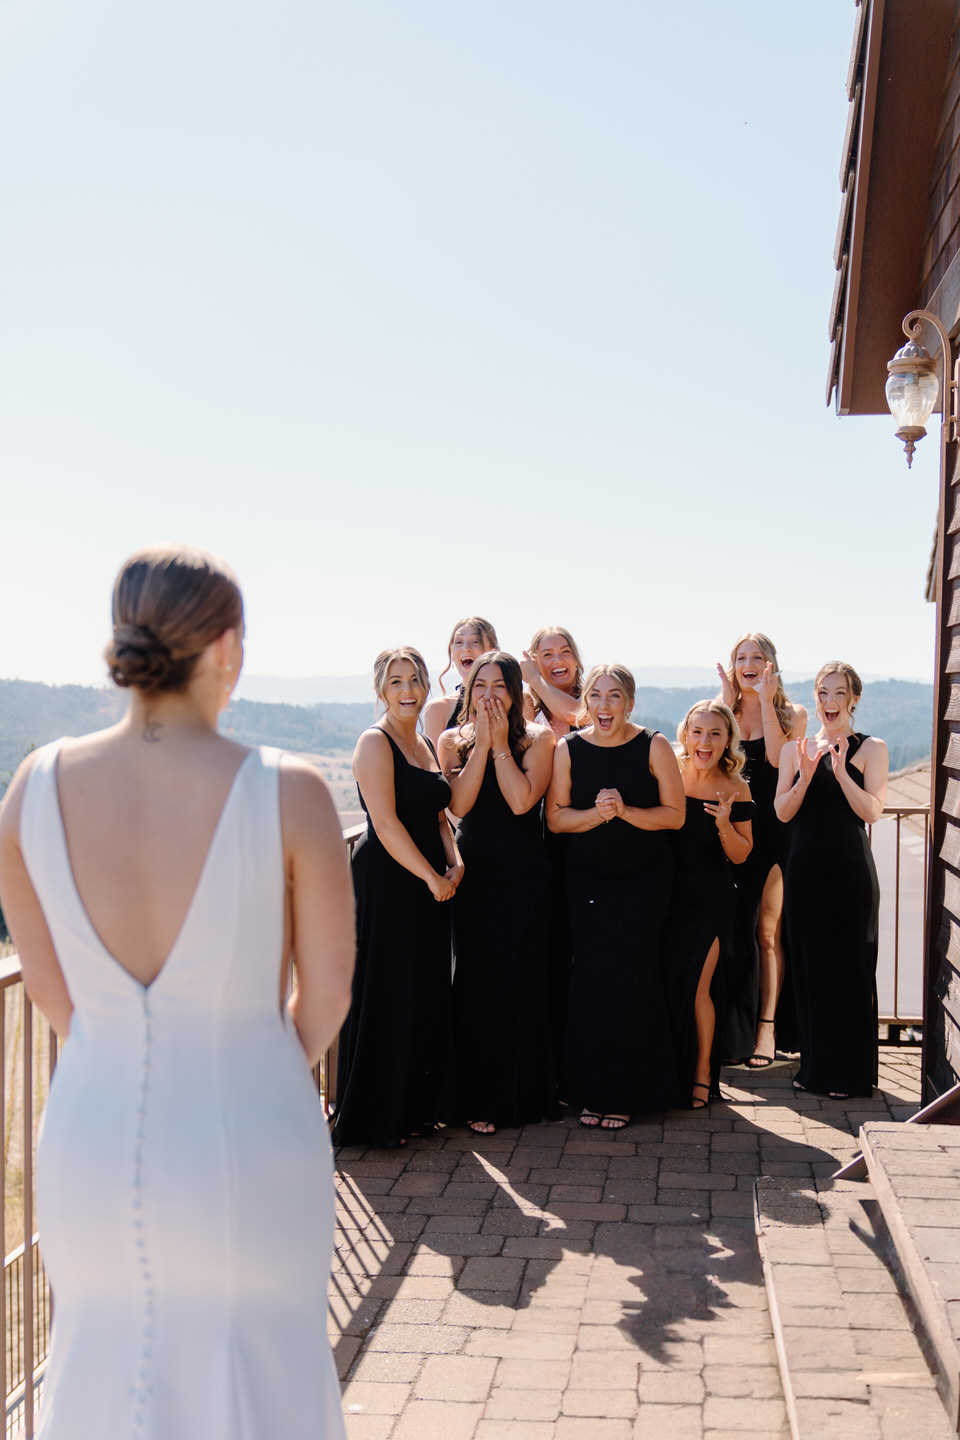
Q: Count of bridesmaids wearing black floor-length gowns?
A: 8